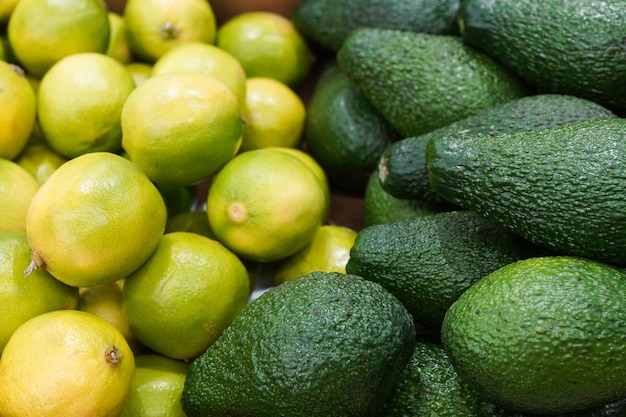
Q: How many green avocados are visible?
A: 11